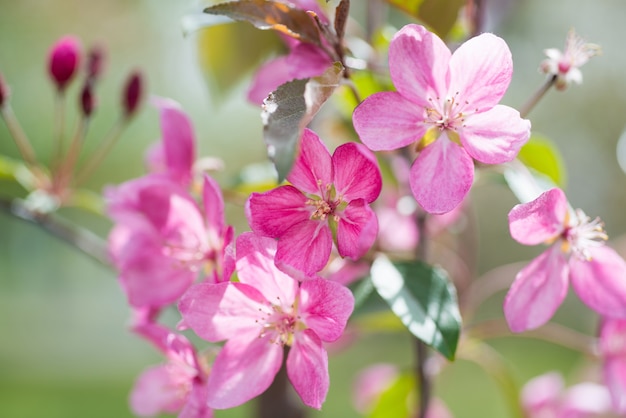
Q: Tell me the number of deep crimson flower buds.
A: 5